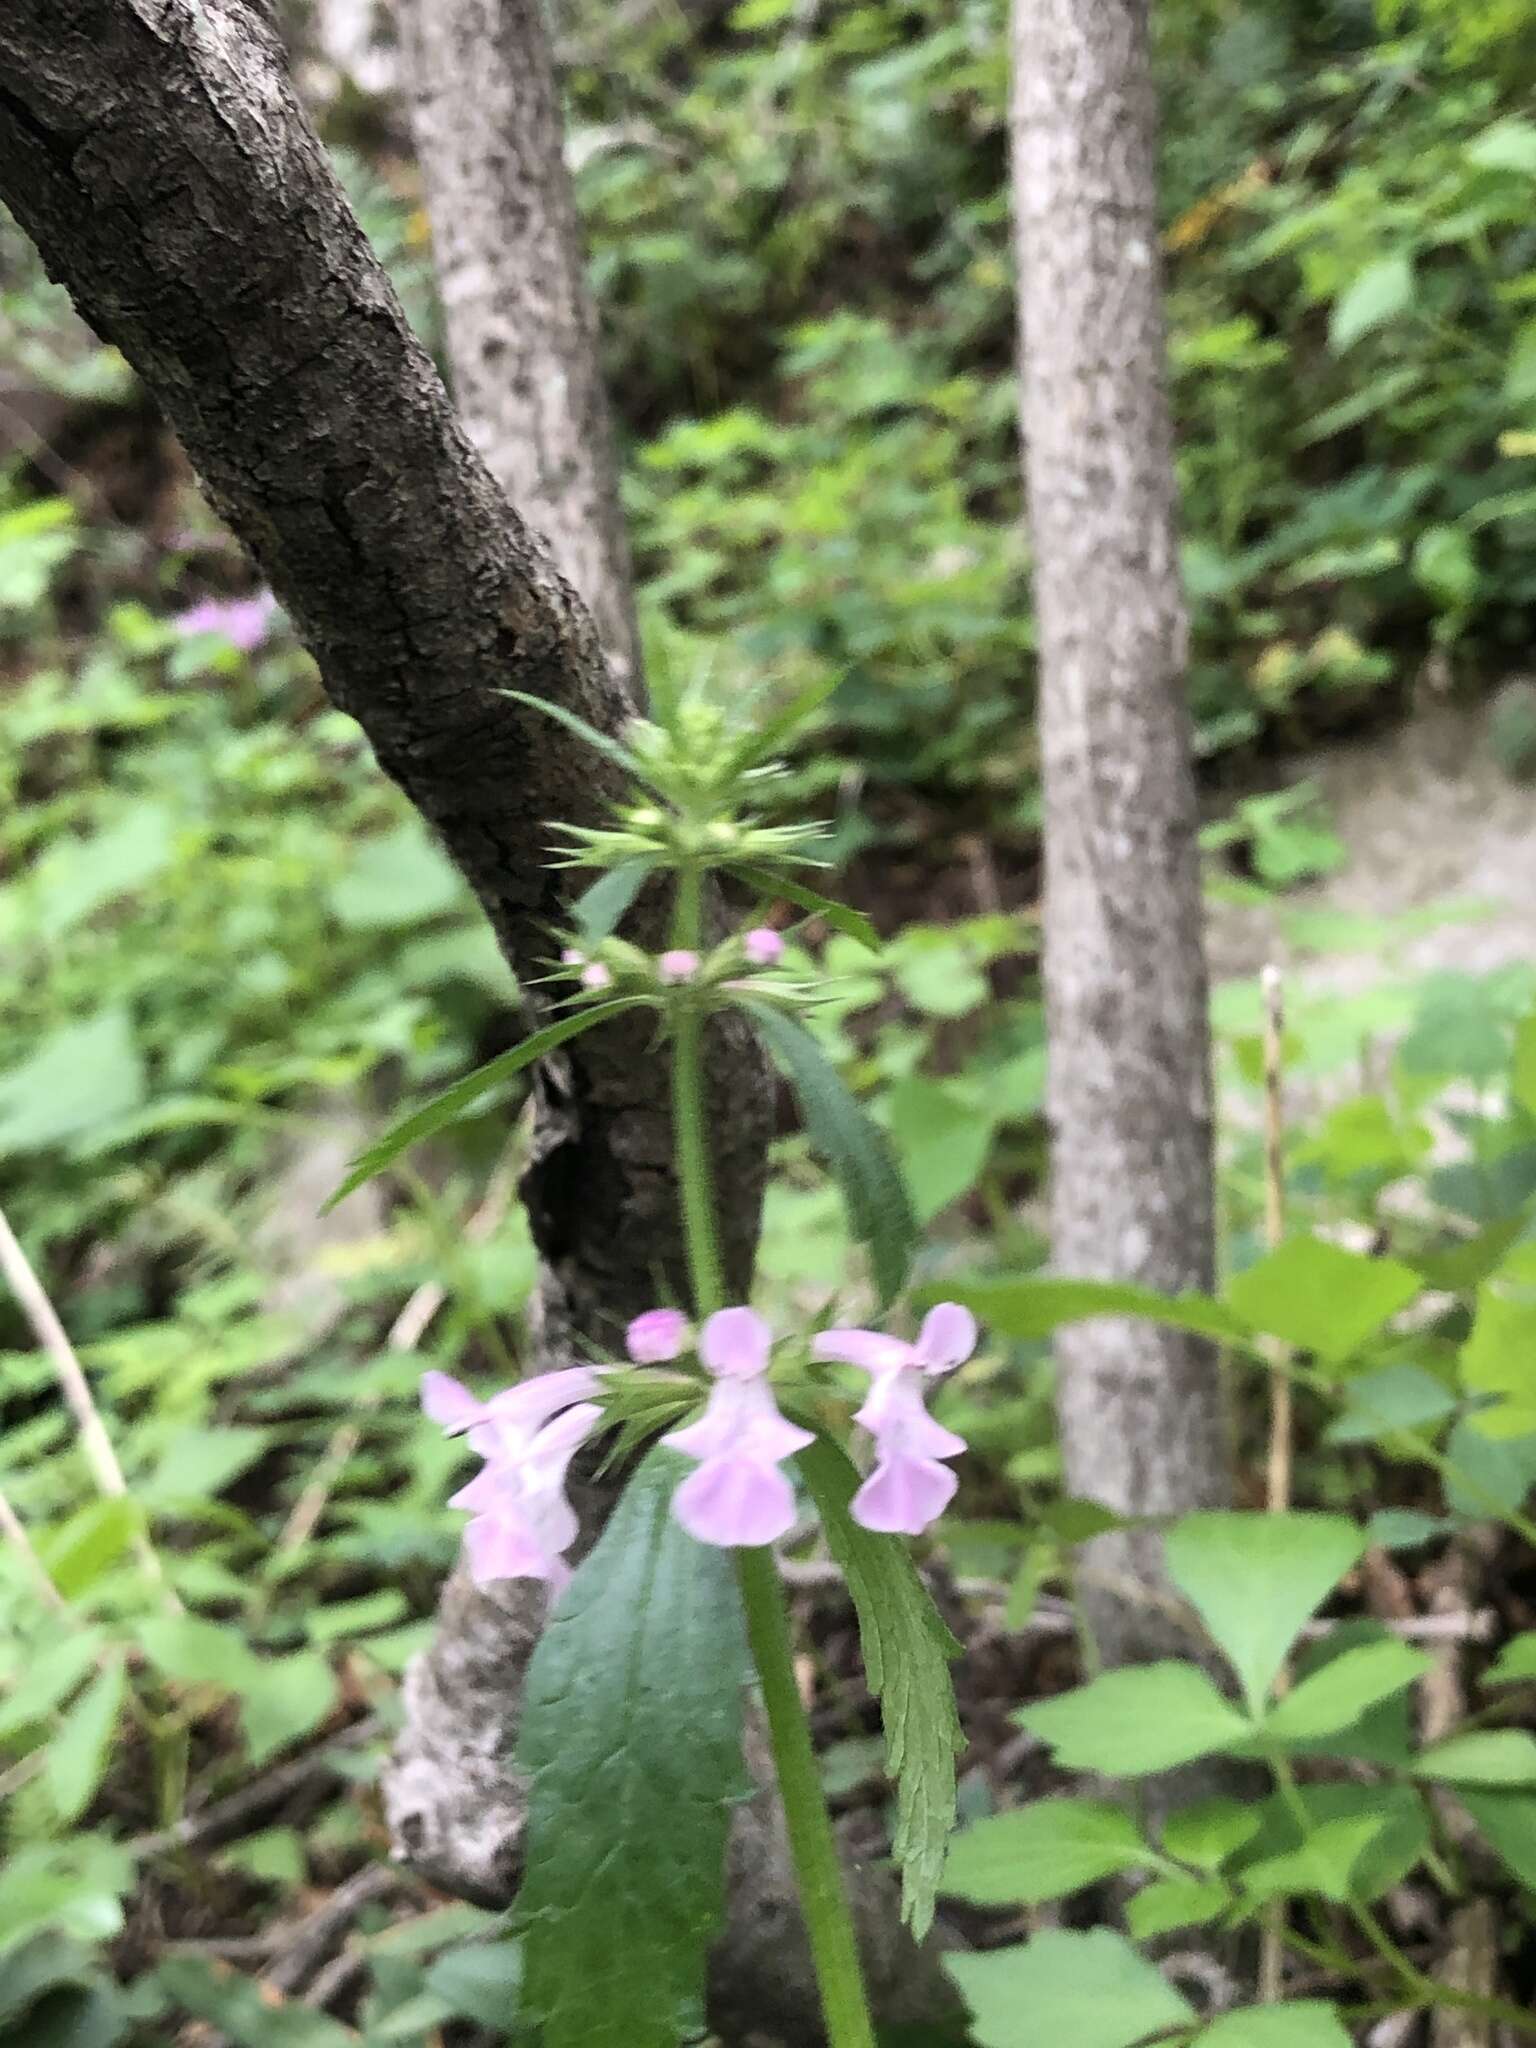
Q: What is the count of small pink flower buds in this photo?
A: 5